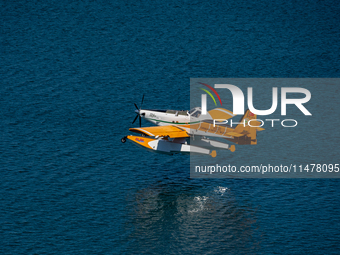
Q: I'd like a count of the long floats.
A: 2